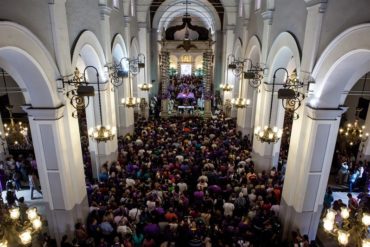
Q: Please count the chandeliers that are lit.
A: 10